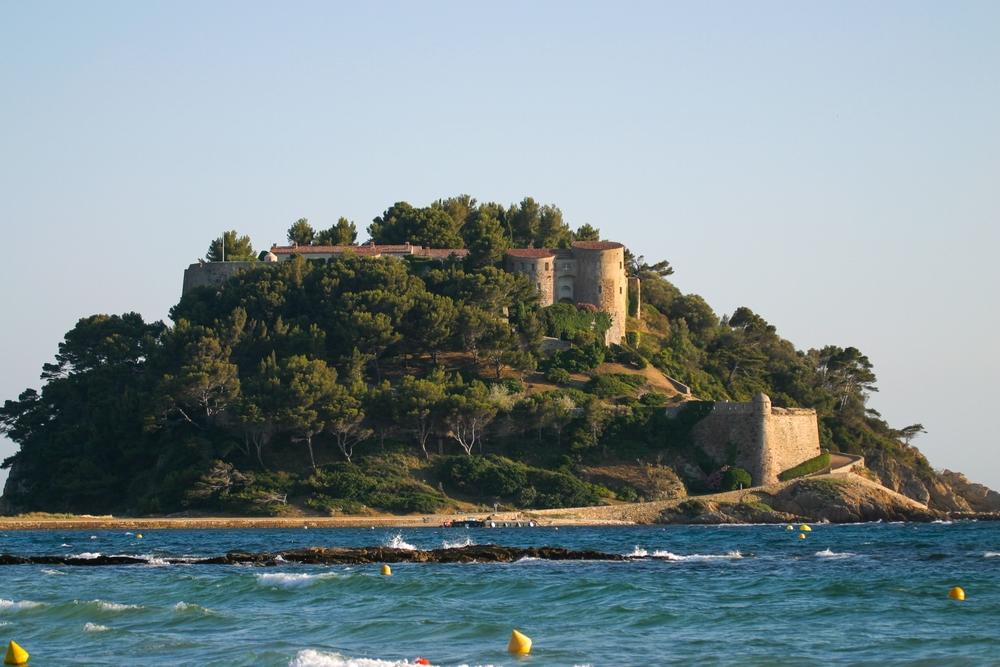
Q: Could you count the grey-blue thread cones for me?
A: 0